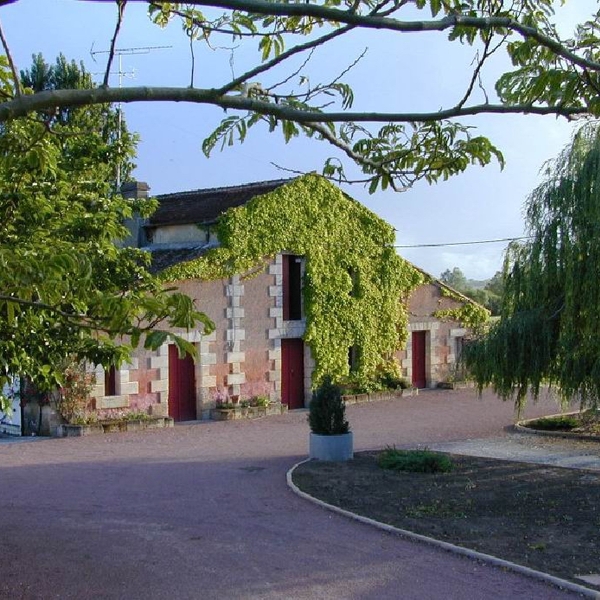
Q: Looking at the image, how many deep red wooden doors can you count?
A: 3